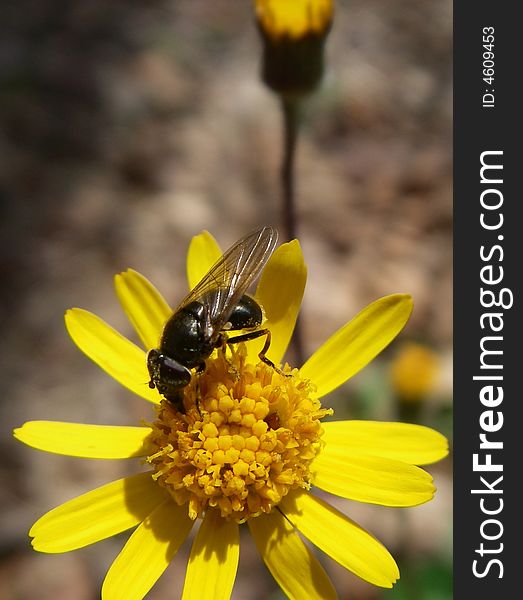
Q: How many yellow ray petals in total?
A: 13